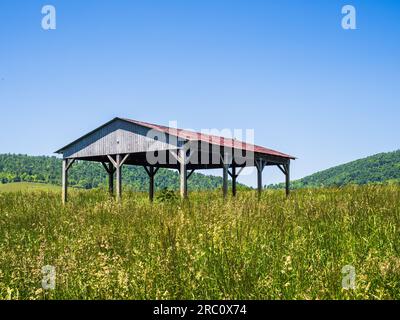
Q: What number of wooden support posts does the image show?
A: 9